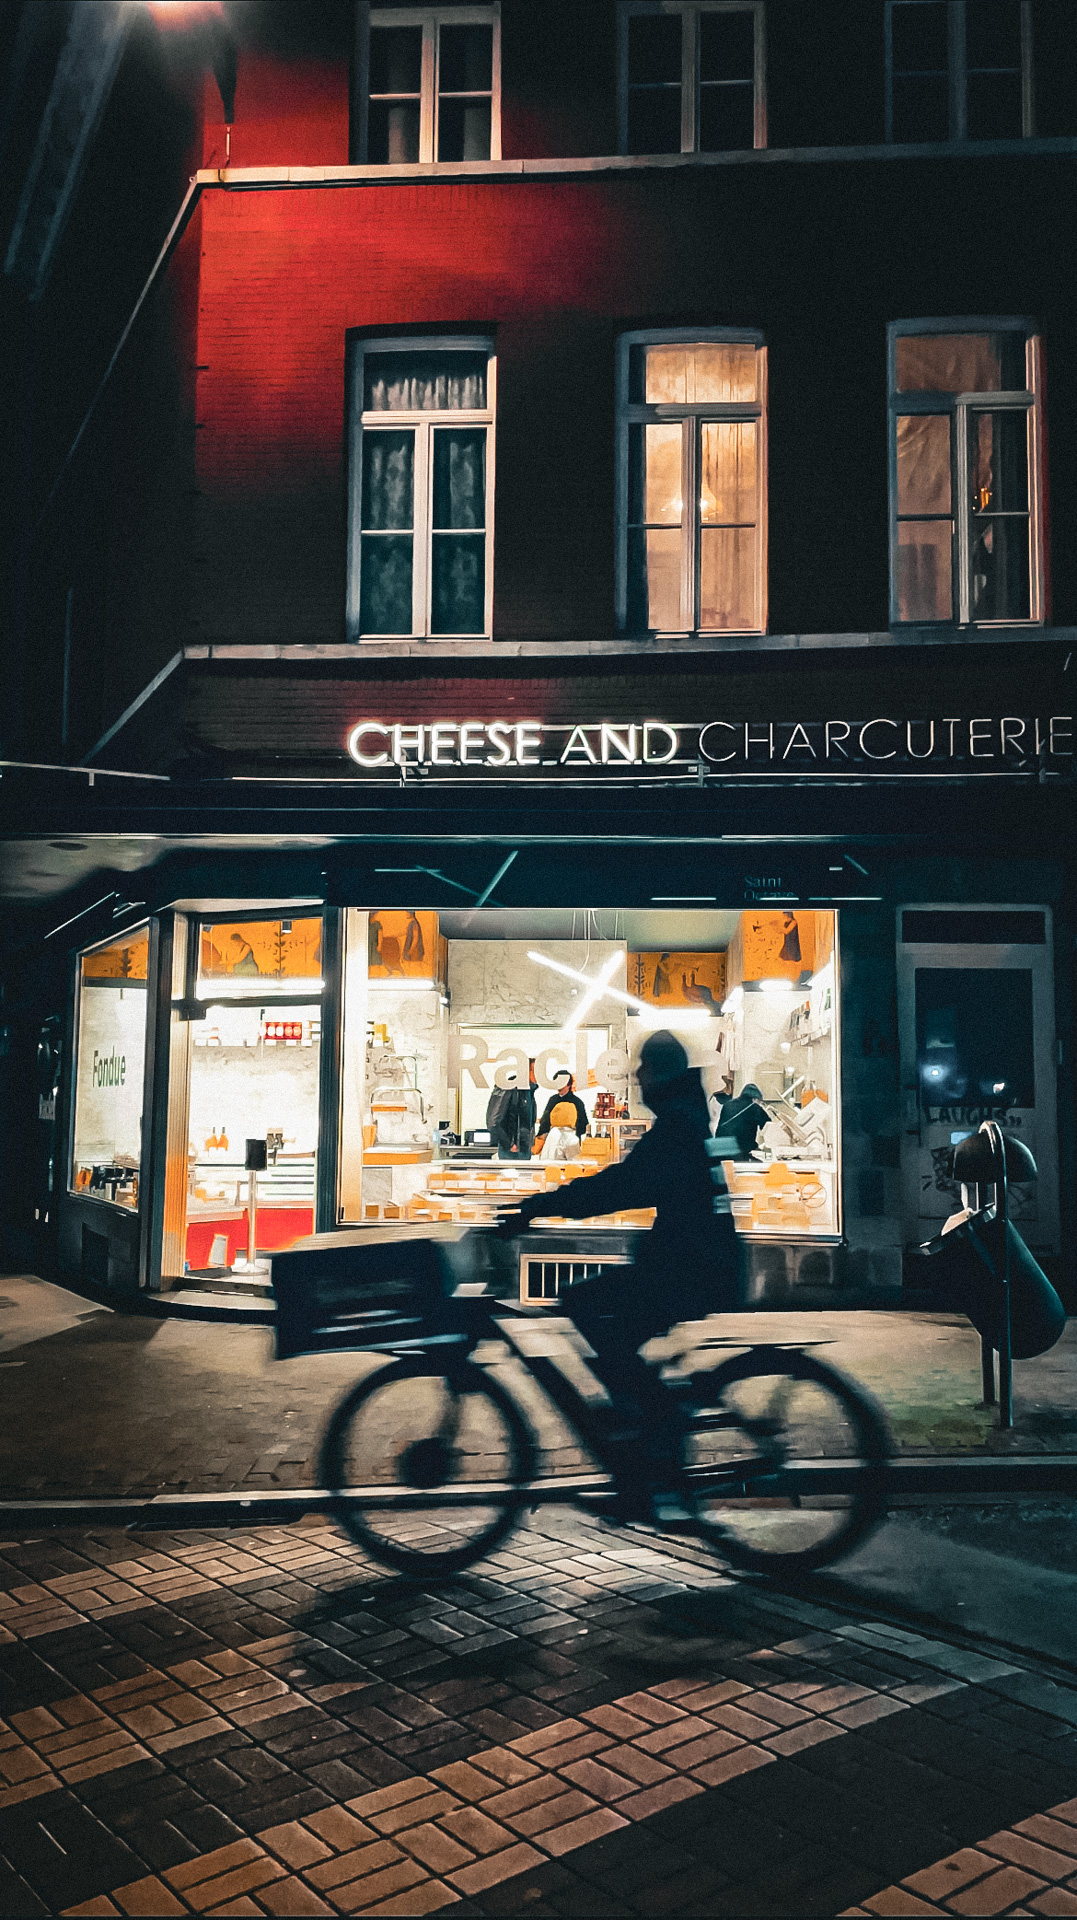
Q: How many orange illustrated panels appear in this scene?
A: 5